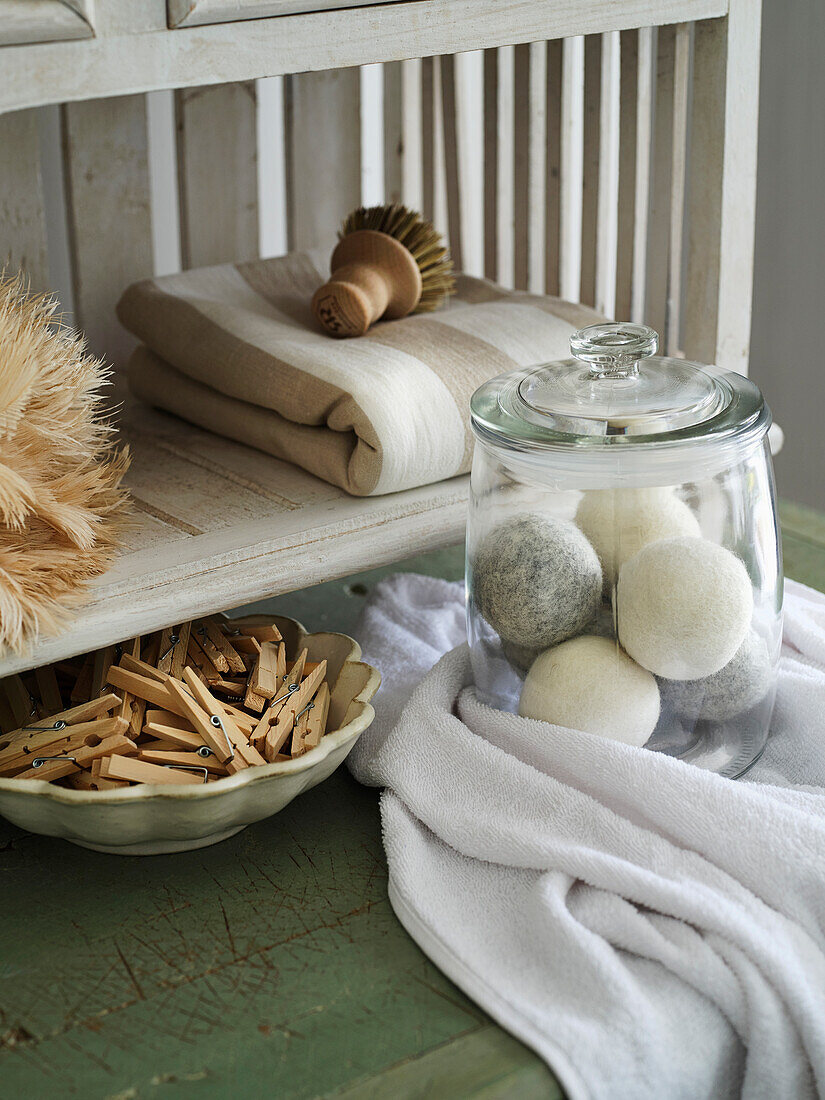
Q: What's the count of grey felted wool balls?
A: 3